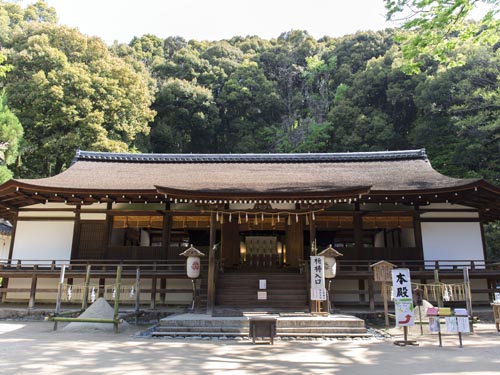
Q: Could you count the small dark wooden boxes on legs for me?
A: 1